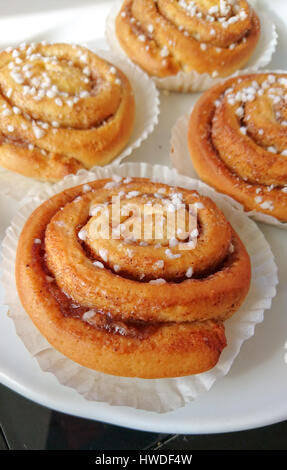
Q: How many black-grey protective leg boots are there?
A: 0